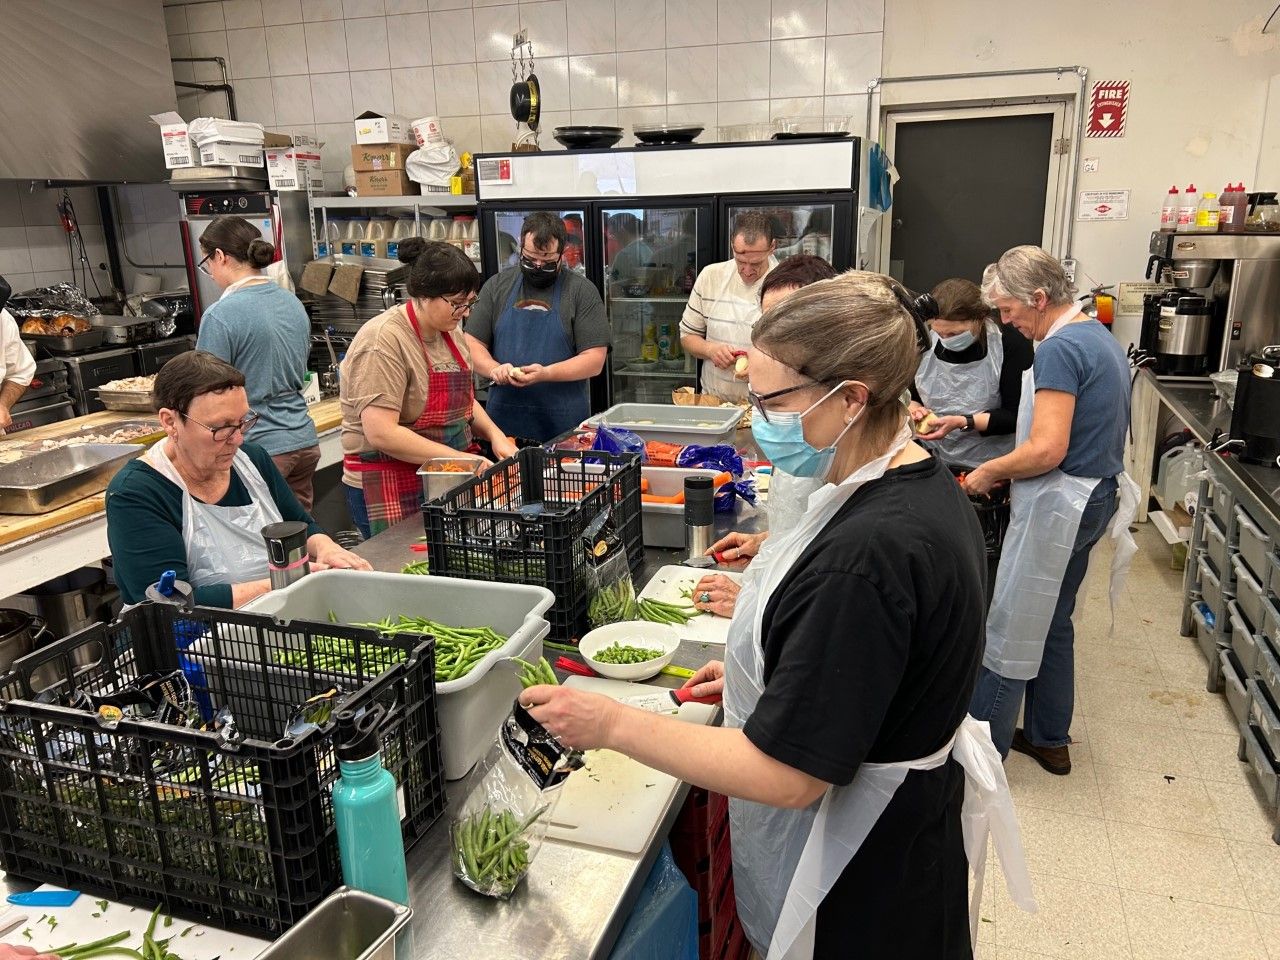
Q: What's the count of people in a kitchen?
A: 10